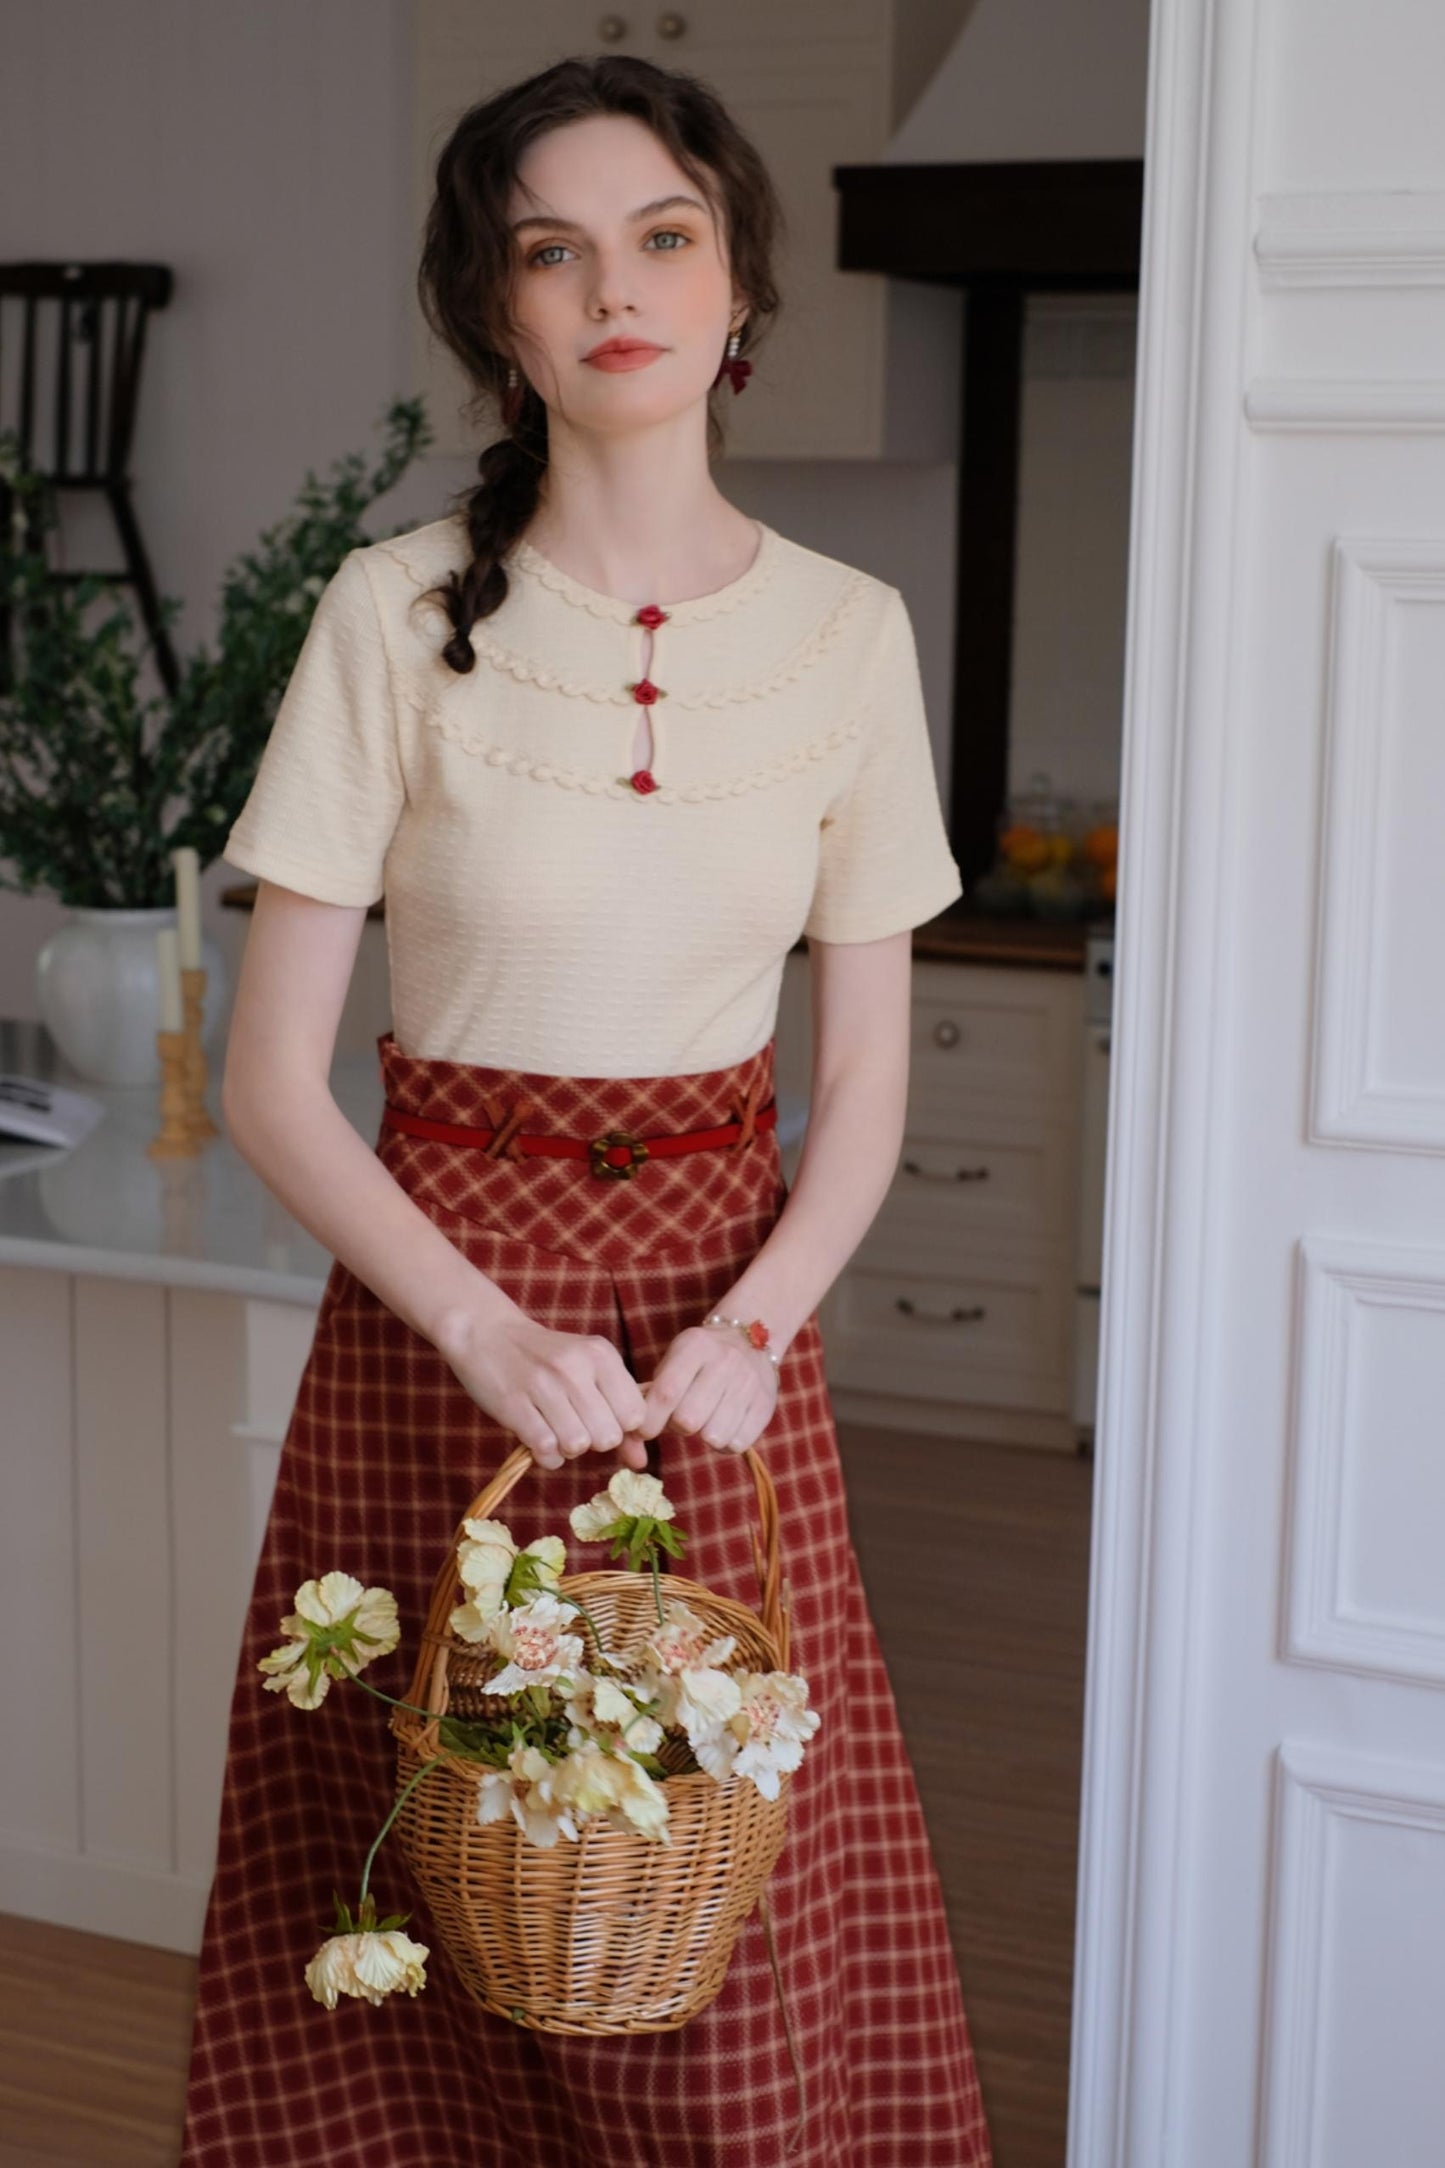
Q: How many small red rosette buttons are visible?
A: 3